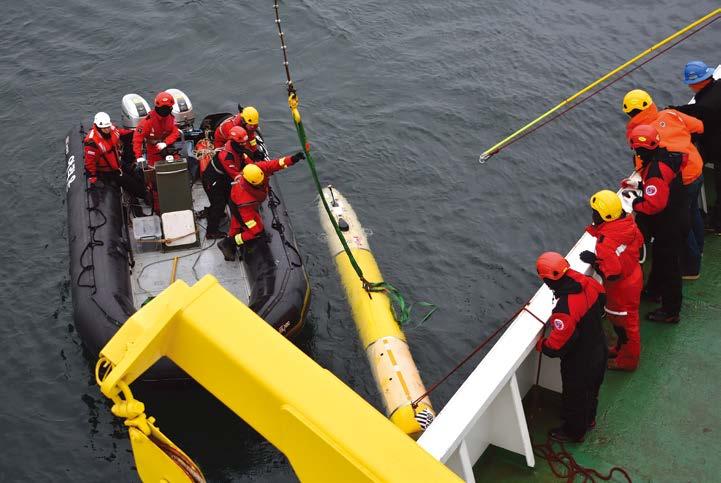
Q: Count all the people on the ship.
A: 5